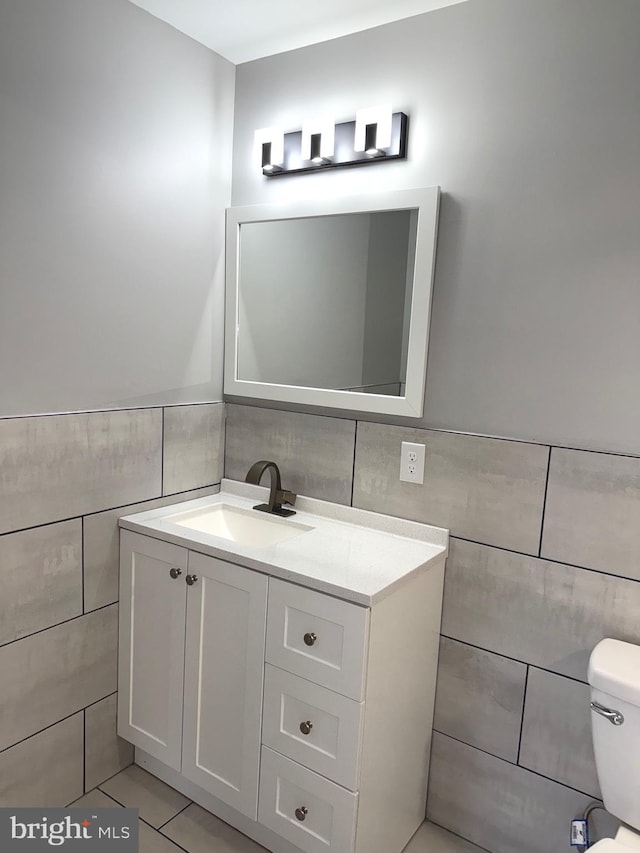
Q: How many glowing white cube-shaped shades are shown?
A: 3